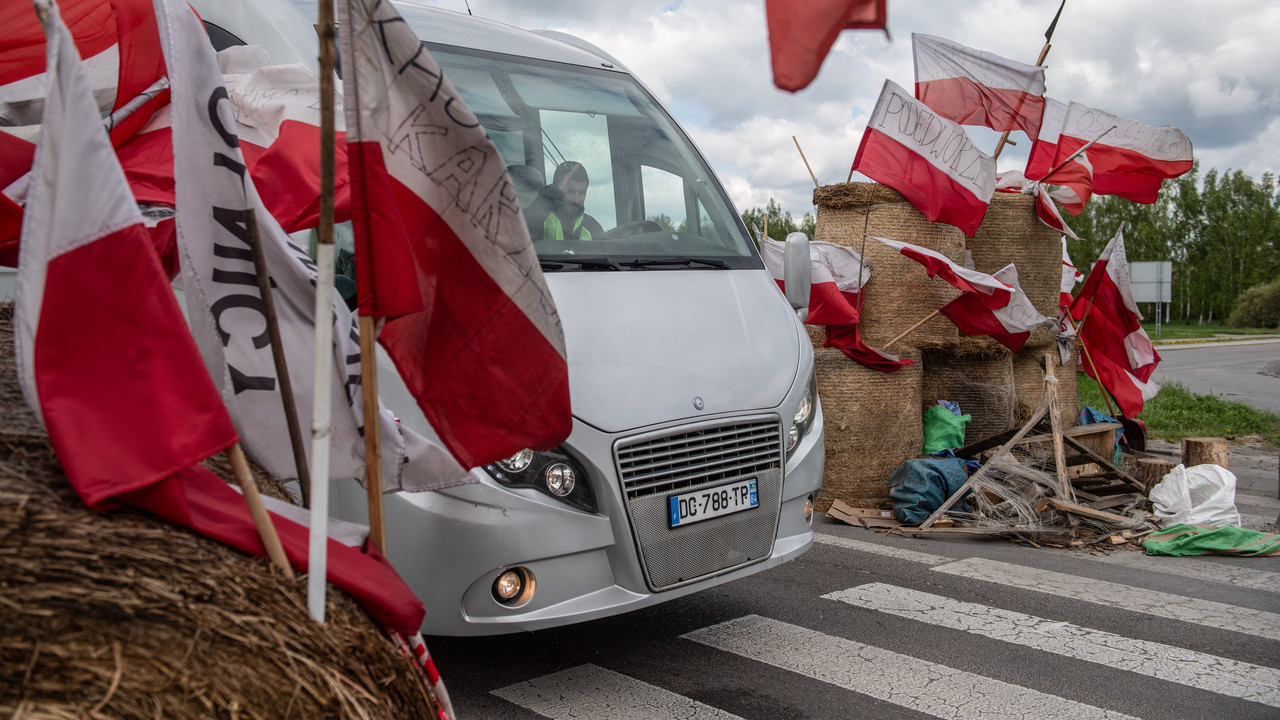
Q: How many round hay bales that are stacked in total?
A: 5